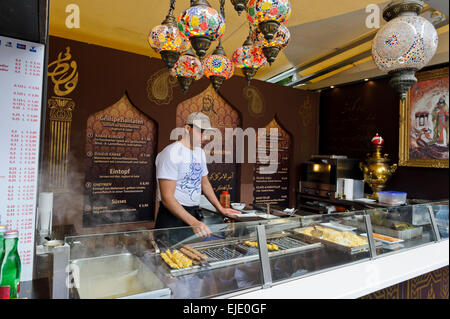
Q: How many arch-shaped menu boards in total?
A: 3